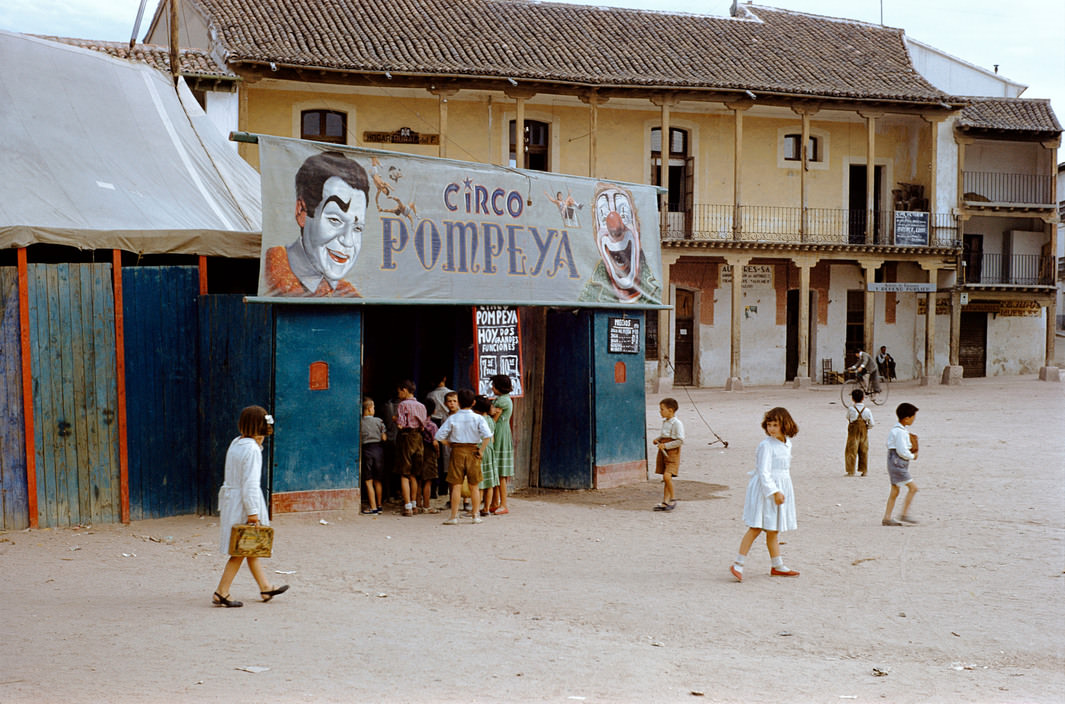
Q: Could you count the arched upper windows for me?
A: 4